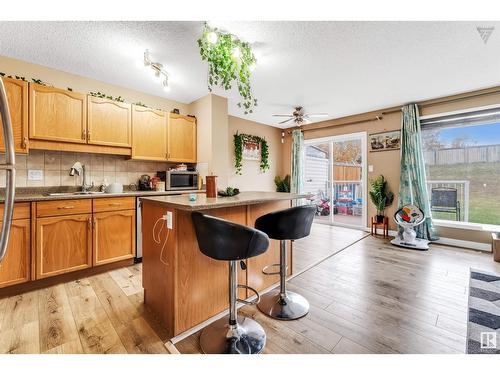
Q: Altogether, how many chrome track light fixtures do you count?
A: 1